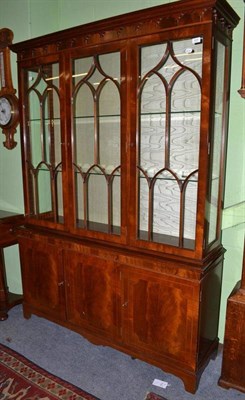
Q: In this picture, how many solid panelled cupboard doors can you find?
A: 3